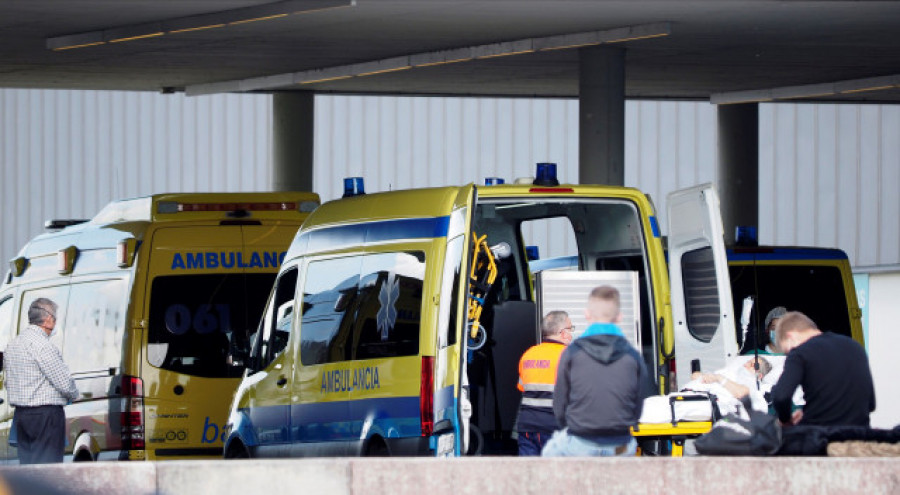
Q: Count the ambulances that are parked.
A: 3